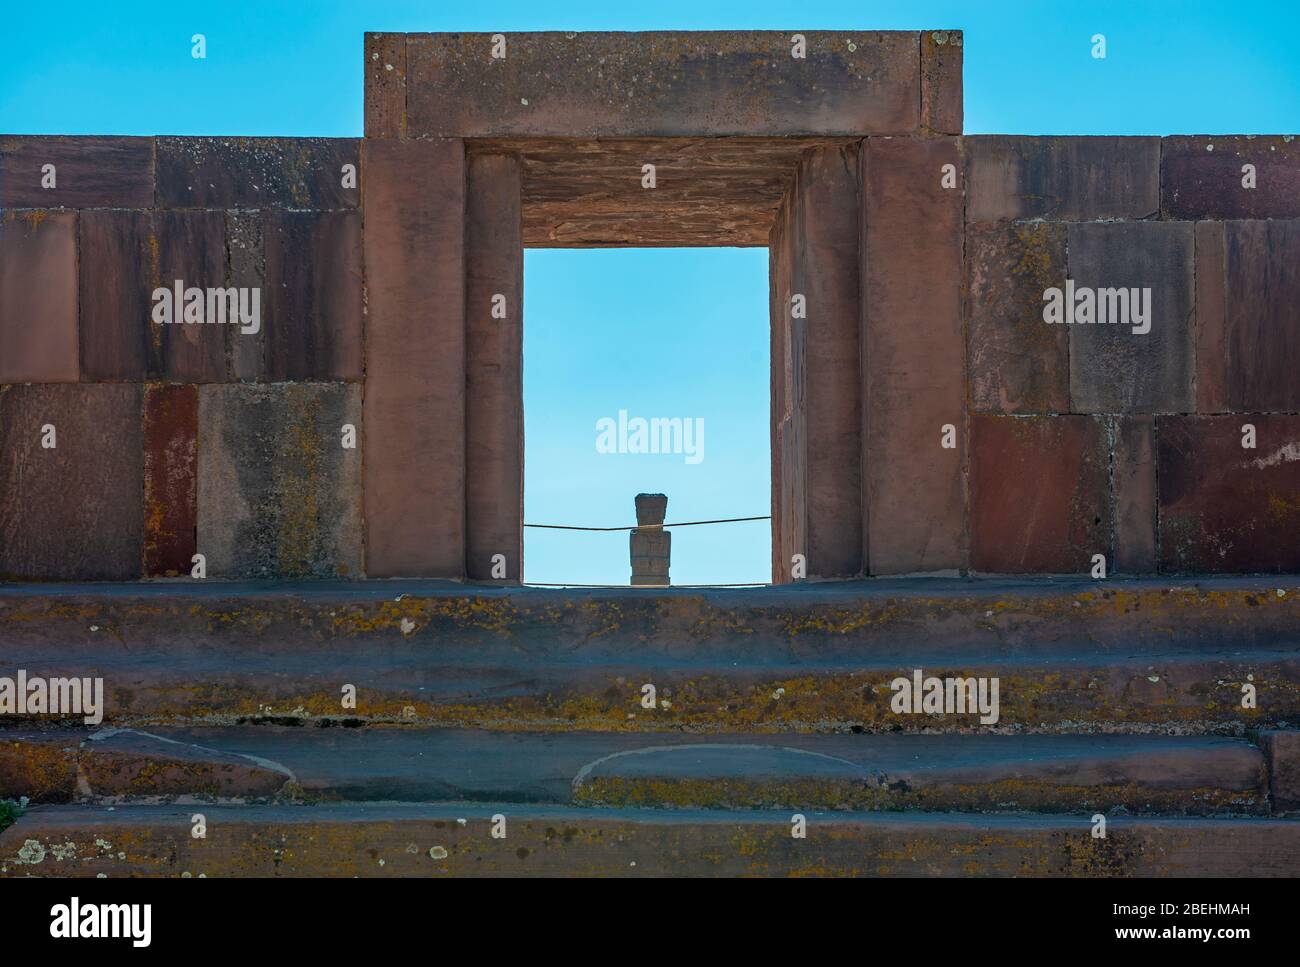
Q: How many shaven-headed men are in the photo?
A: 0